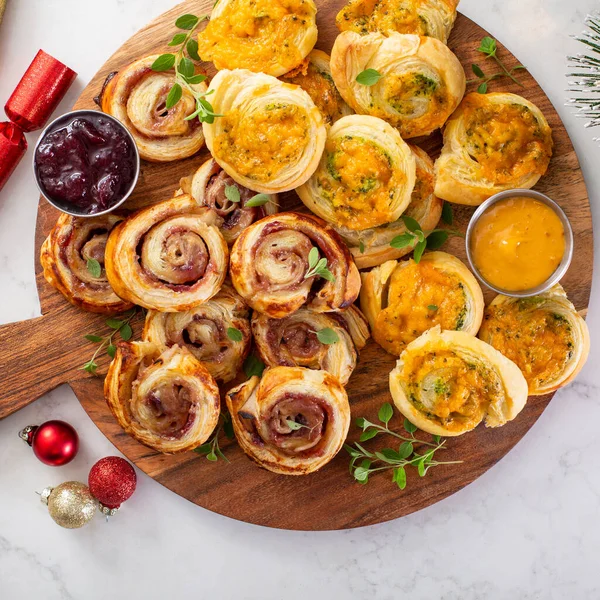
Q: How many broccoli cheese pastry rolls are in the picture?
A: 11